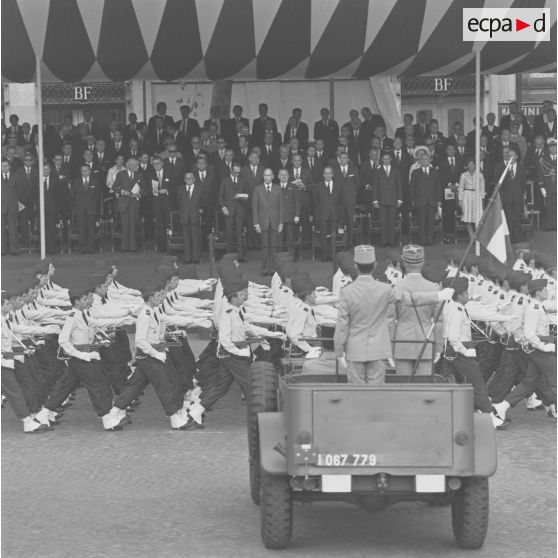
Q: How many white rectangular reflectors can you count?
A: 2